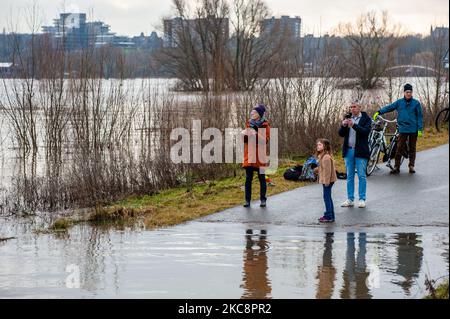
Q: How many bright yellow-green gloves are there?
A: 2